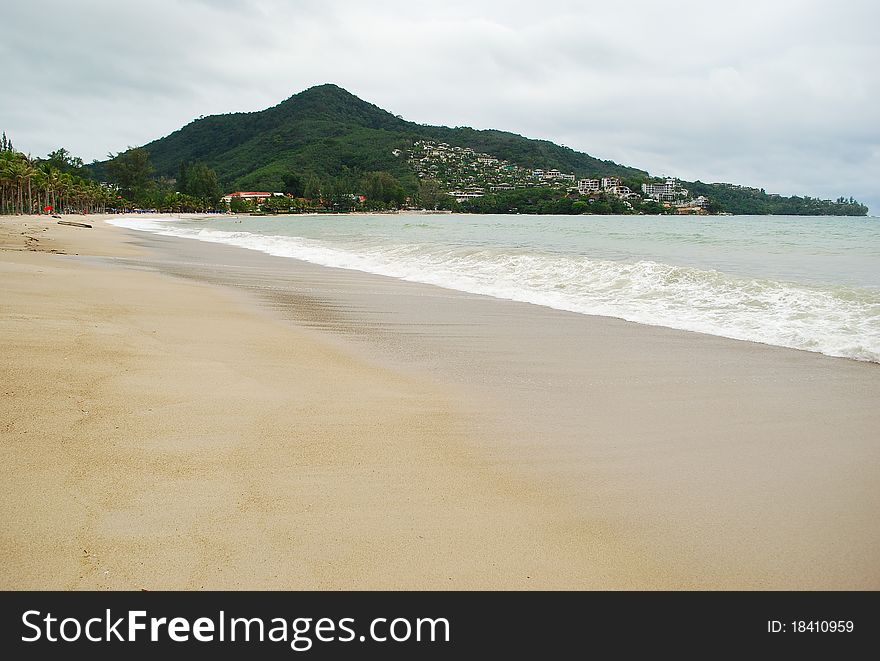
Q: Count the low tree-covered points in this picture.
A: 1